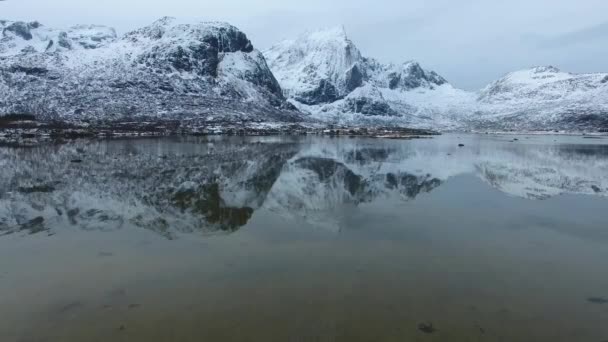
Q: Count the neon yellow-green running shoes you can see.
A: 0